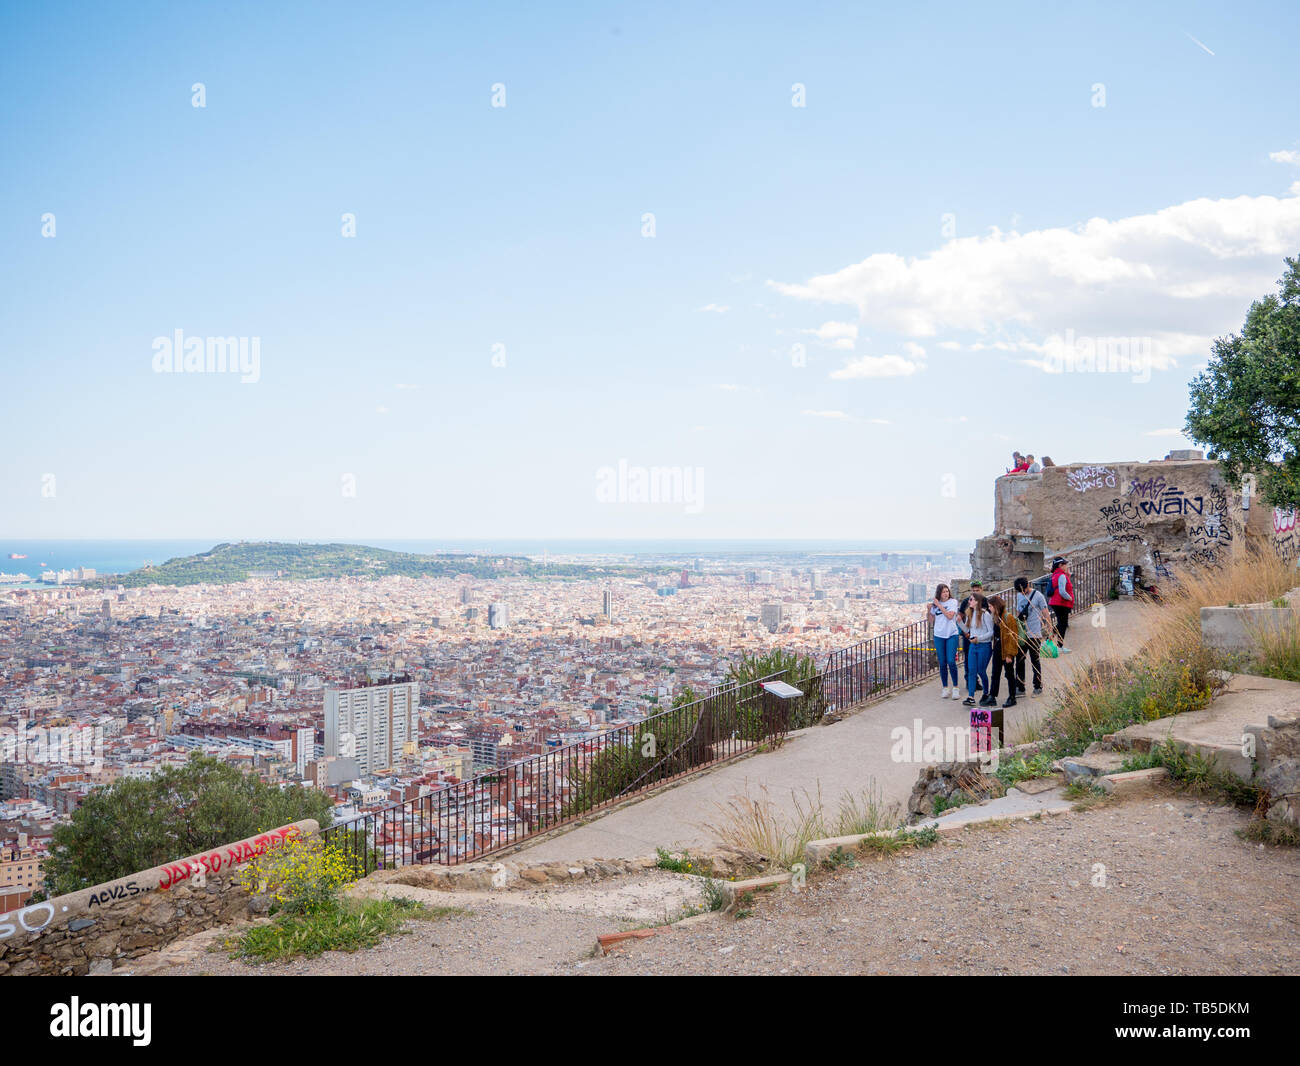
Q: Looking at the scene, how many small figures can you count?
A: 10